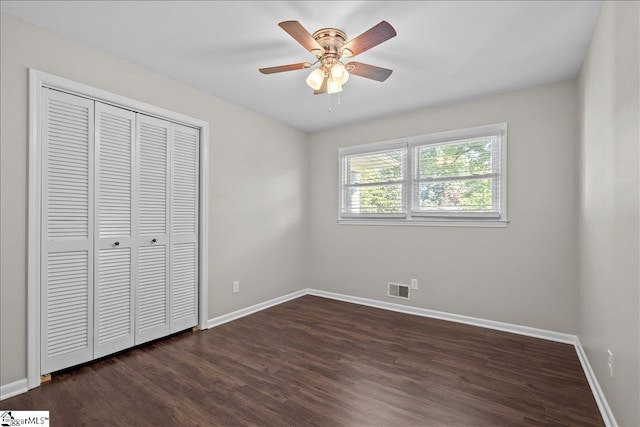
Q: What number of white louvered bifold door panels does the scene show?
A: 4